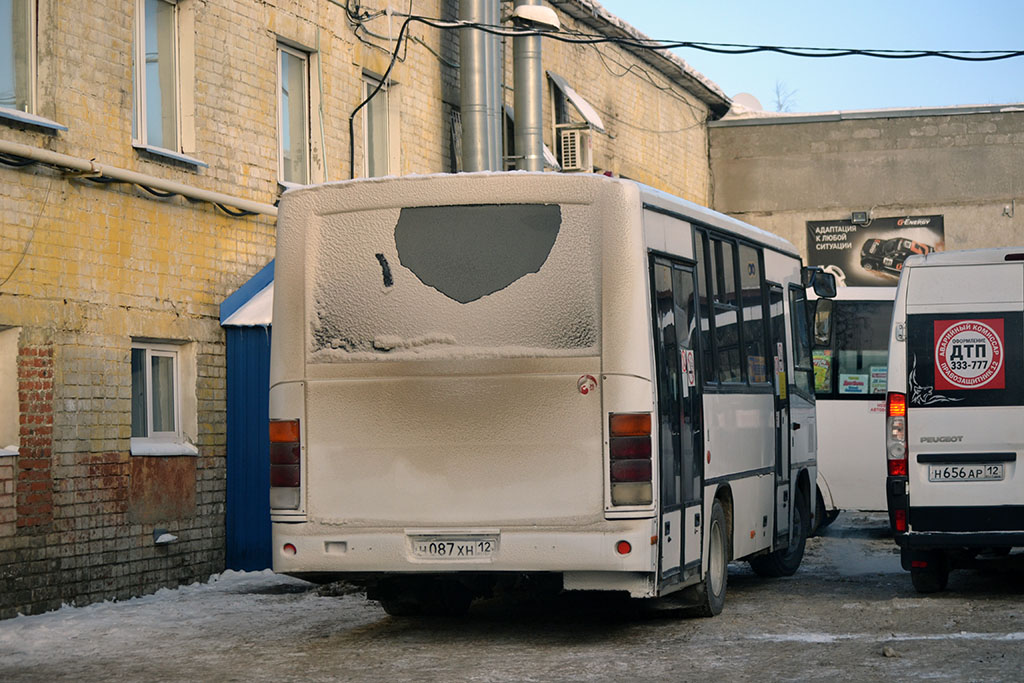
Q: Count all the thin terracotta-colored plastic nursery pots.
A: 0